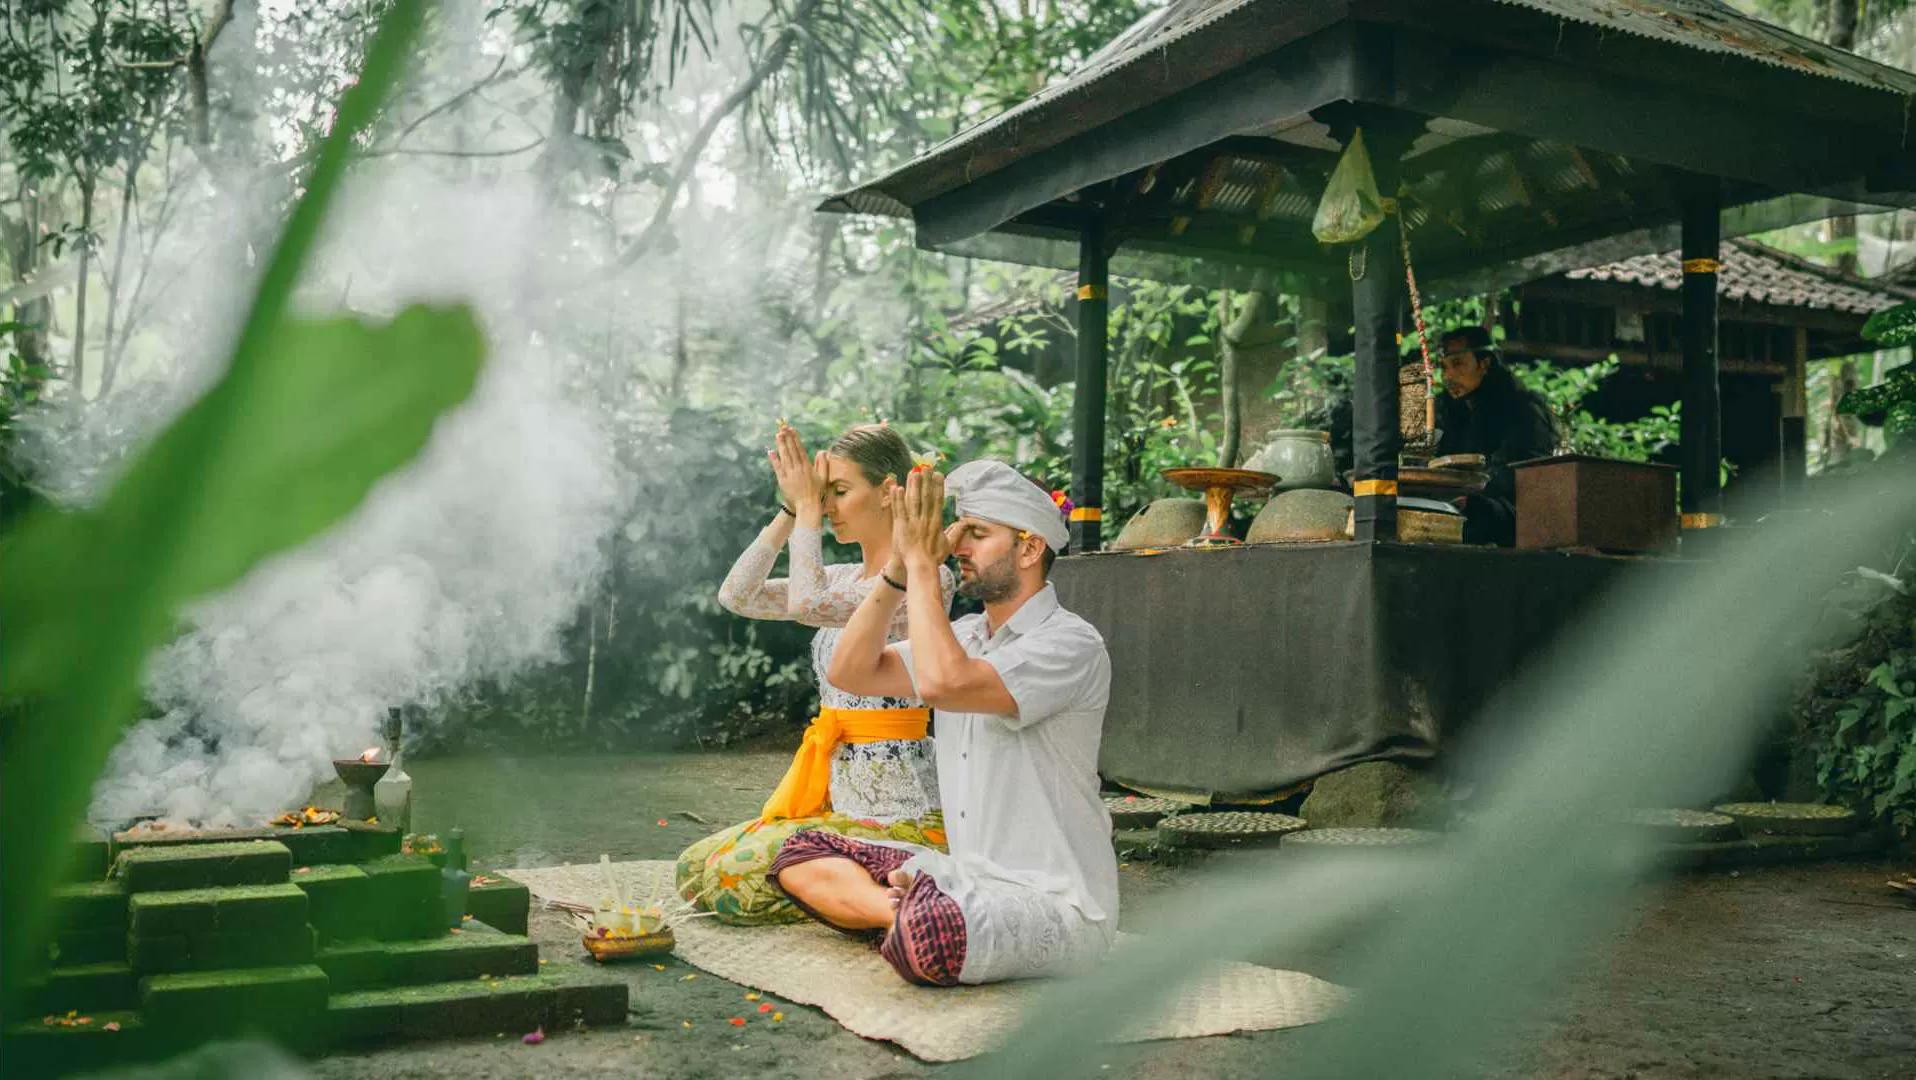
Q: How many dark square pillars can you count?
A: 3